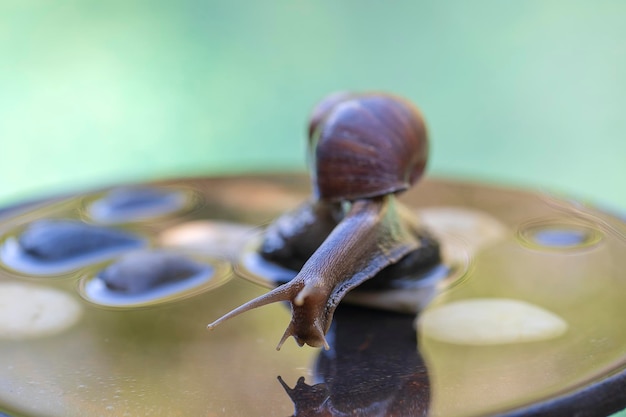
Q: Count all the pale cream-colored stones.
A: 4